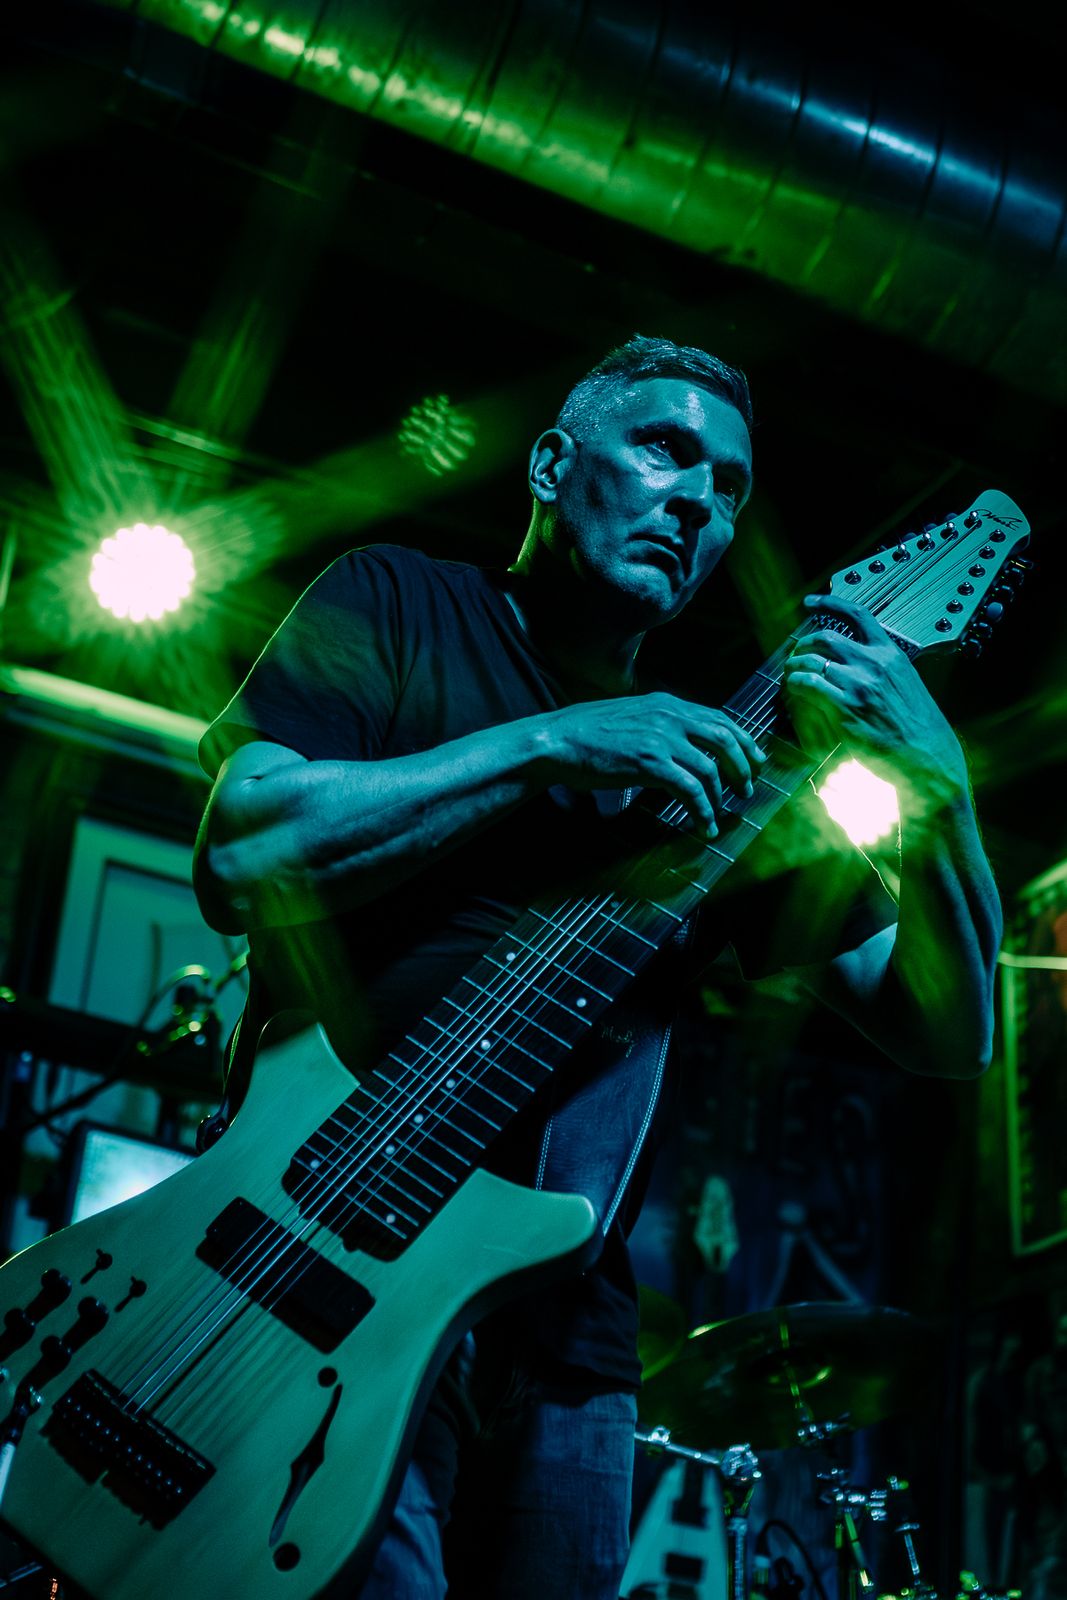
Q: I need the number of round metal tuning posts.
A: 12